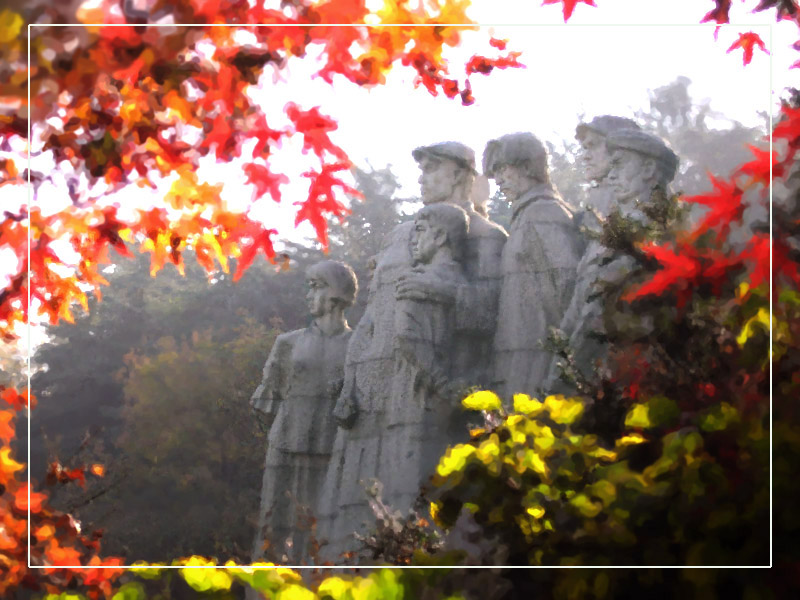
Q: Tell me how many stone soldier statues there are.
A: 6